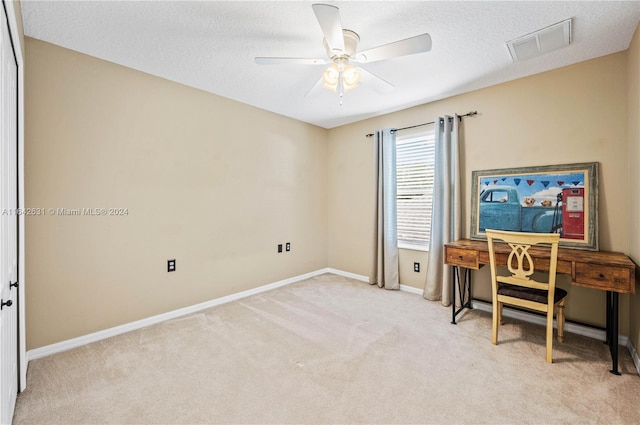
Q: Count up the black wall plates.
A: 4